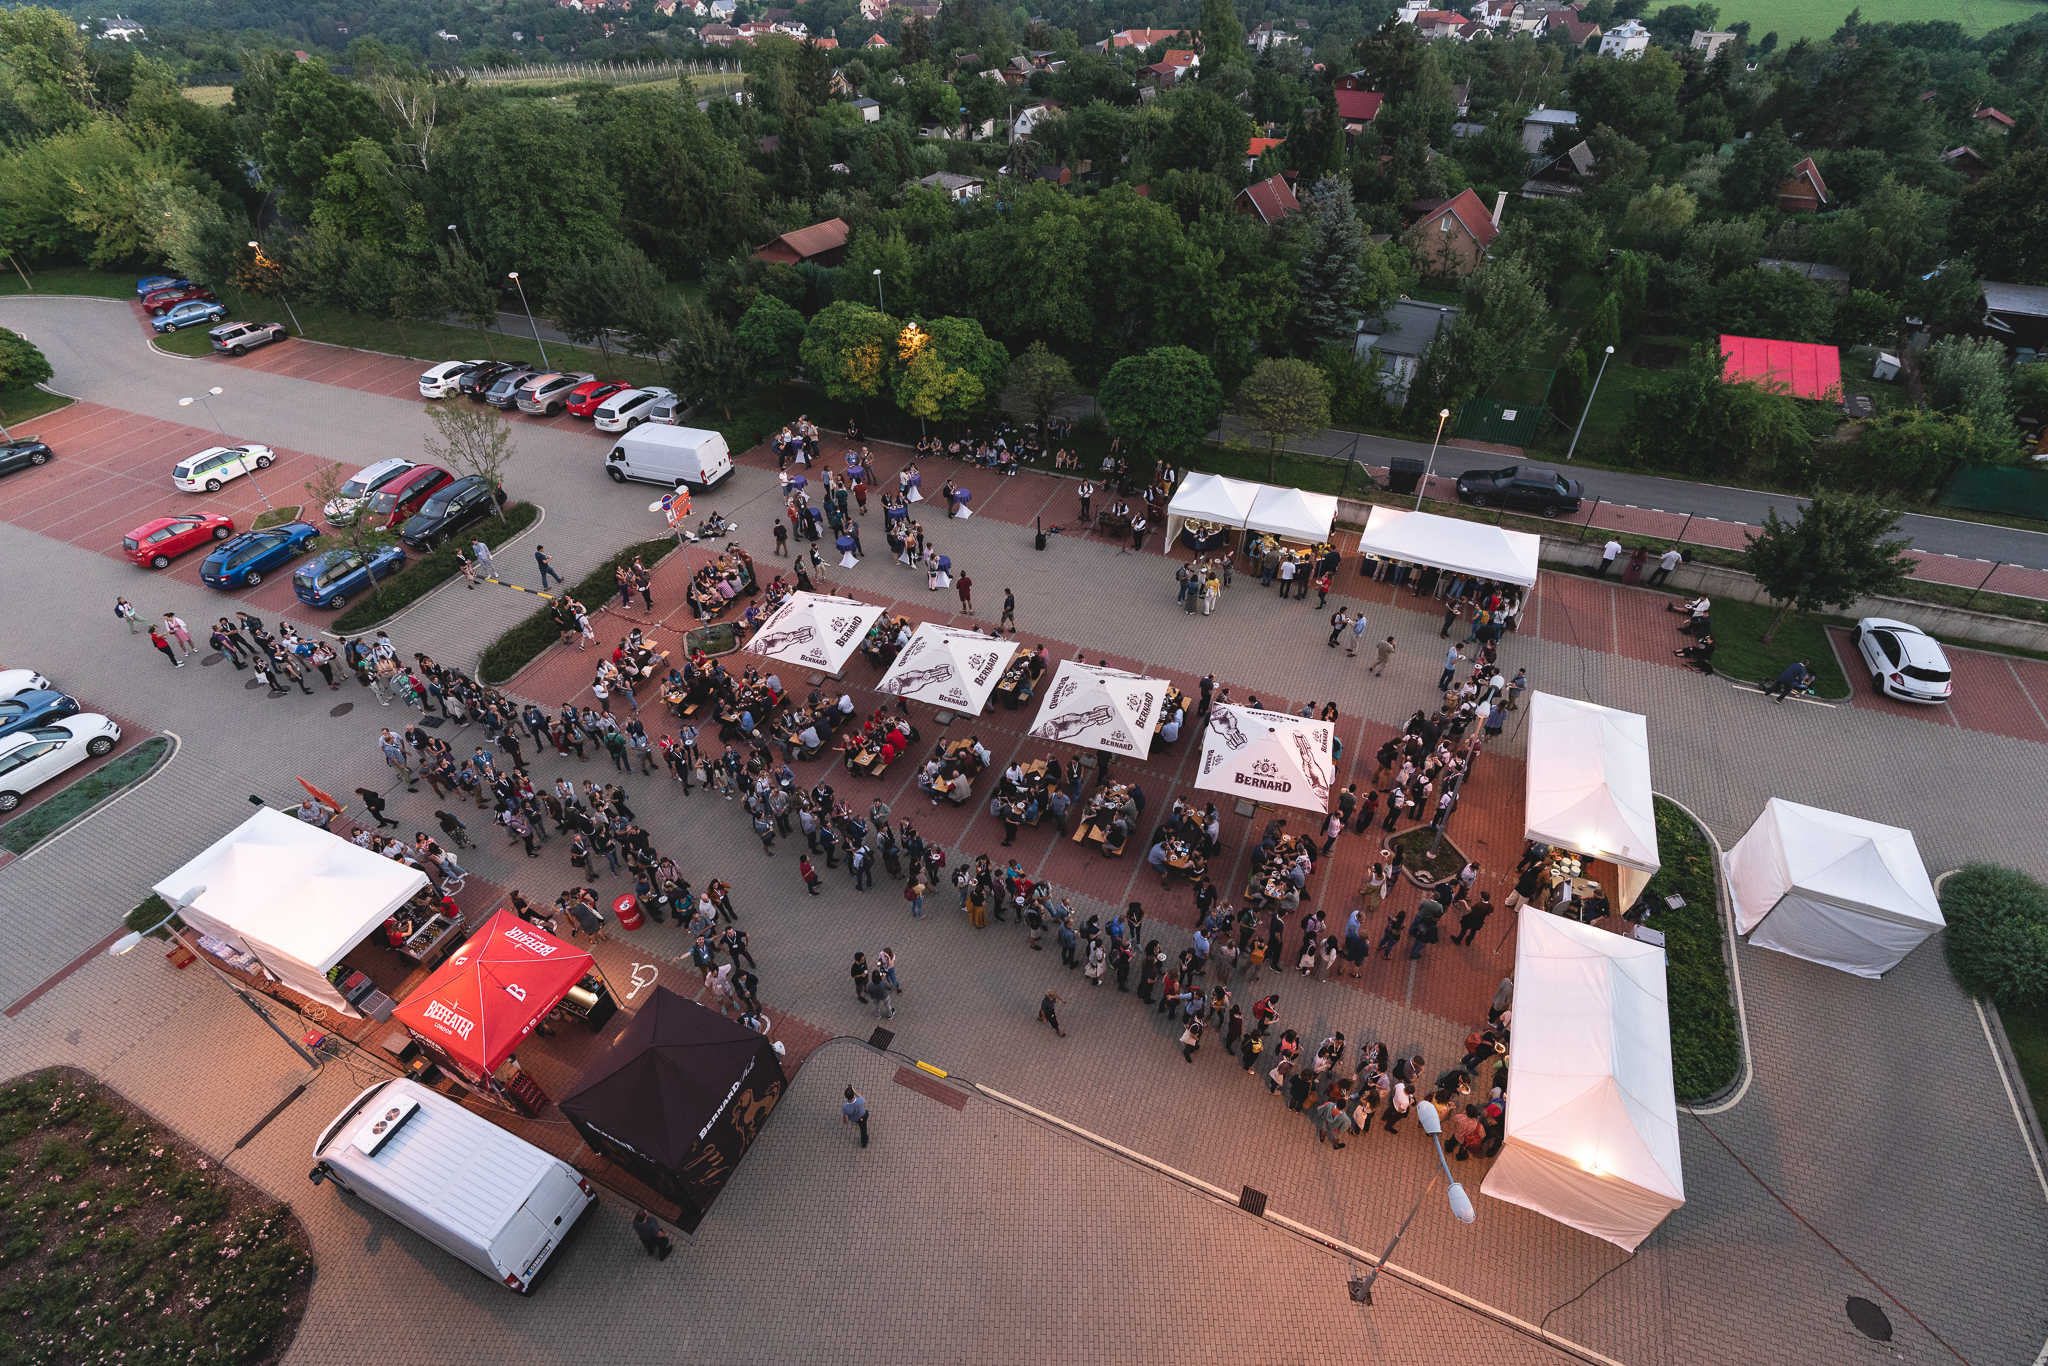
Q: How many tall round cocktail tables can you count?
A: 10